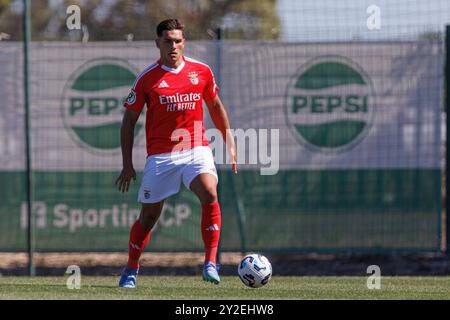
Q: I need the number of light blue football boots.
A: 2